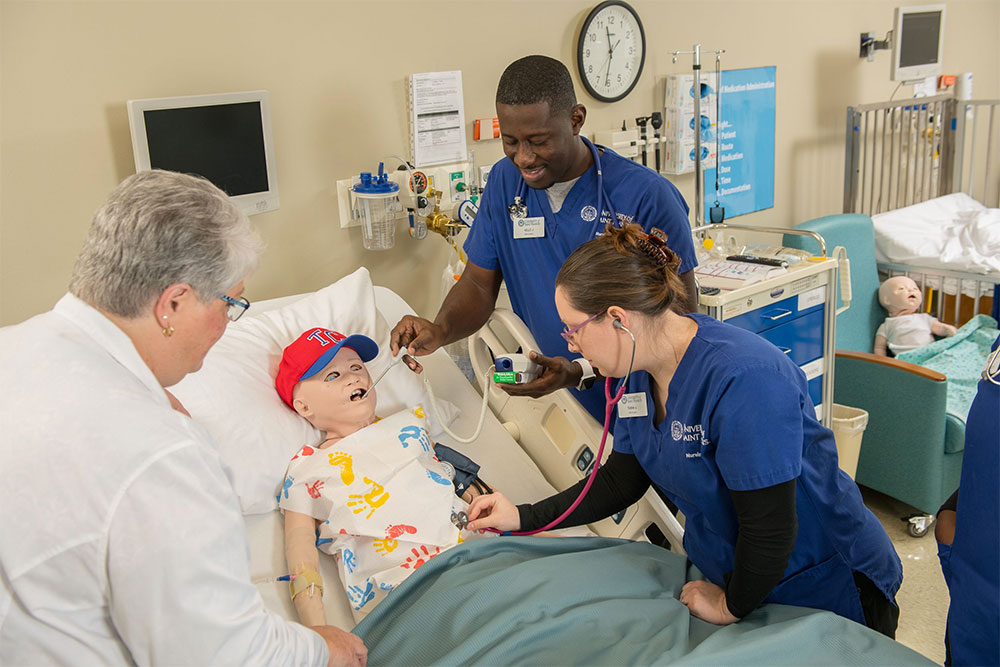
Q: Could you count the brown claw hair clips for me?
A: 1